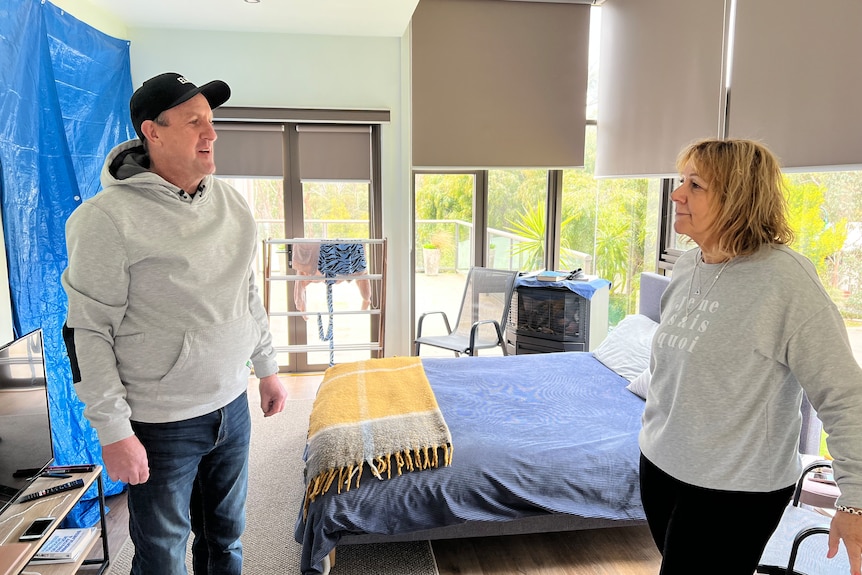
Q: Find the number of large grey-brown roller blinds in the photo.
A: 3